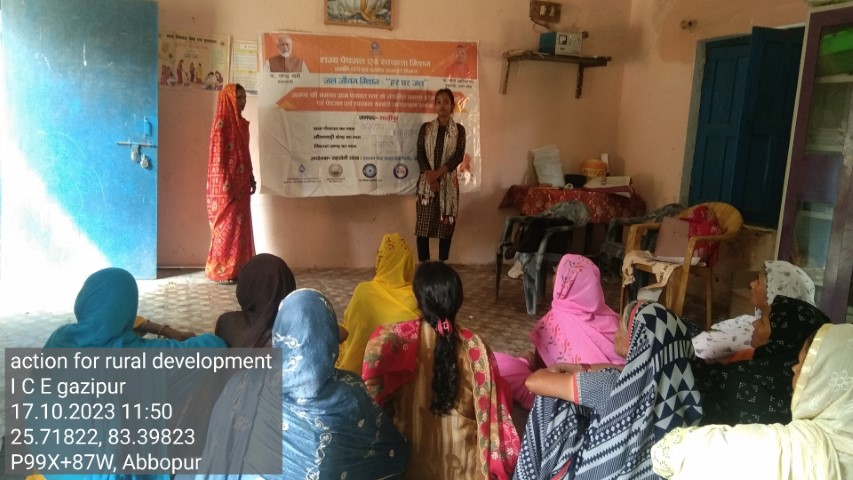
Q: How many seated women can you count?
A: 10